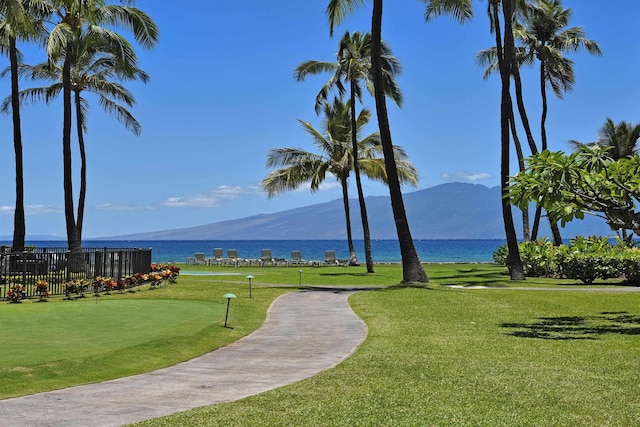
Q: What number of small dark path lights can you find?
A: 3